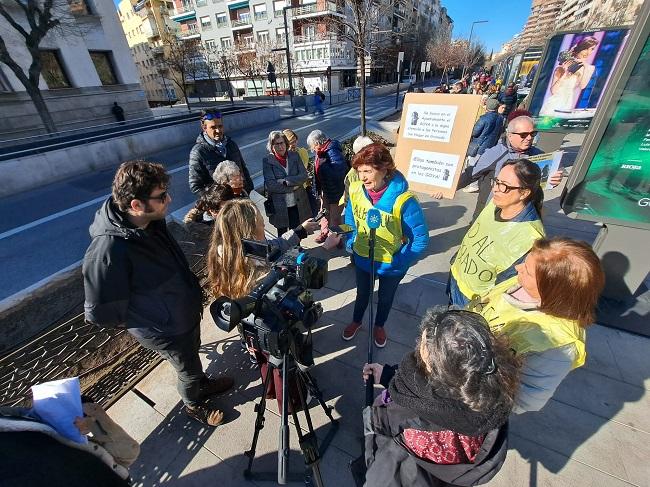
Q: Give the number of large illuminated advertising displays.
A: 2